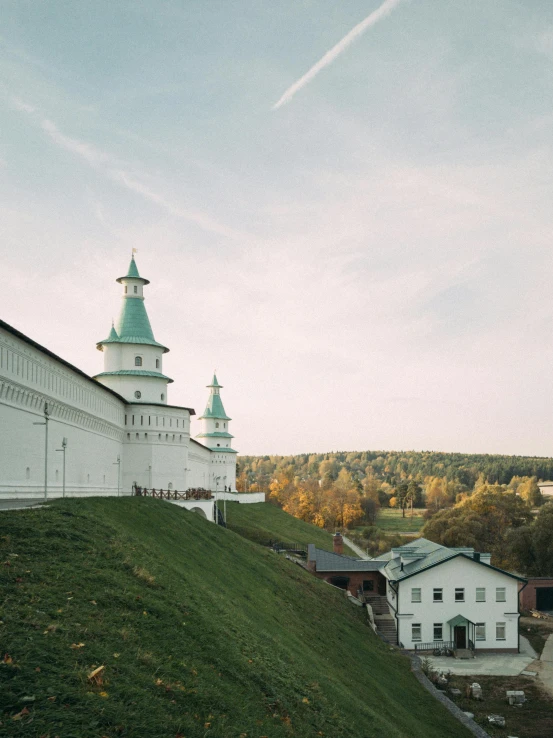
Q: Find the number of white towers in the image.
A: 2